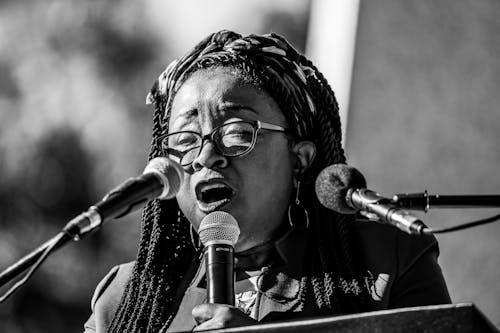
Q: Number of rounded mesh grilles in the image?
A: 2